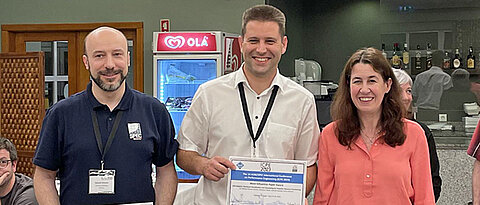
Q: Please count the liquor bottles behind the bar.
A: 8